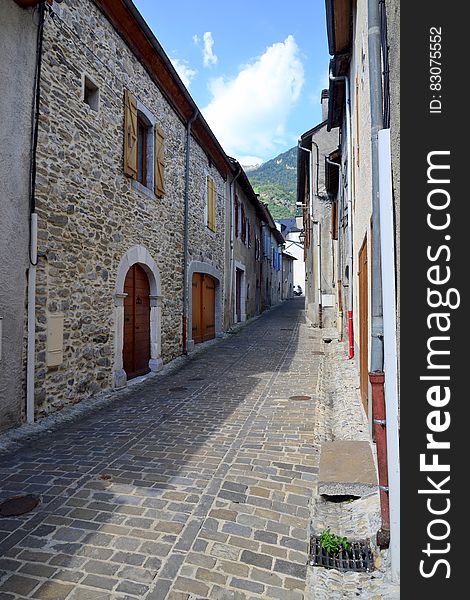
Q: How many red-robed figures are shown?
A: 0